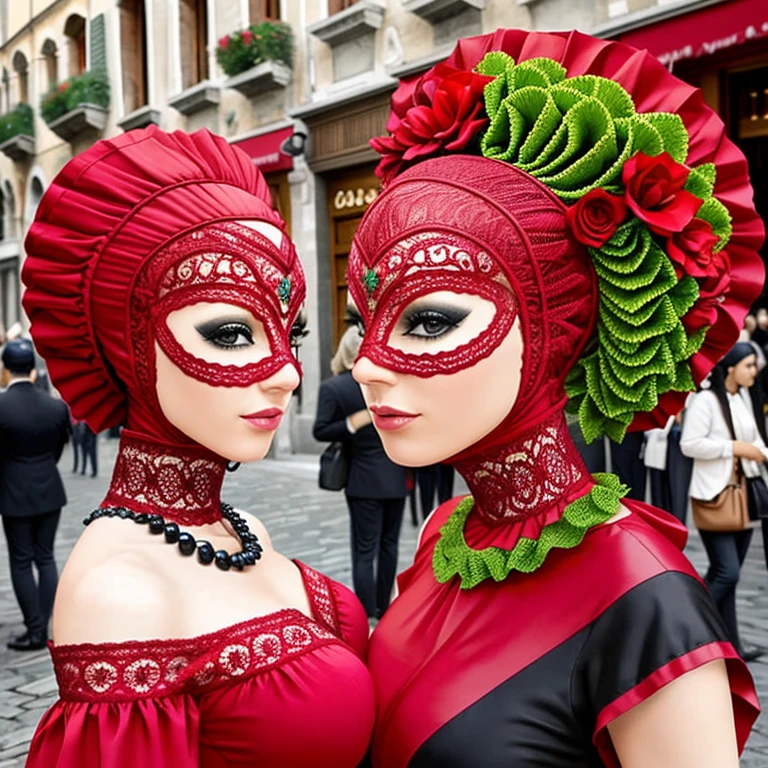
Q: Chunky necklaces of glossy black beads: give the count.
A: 1